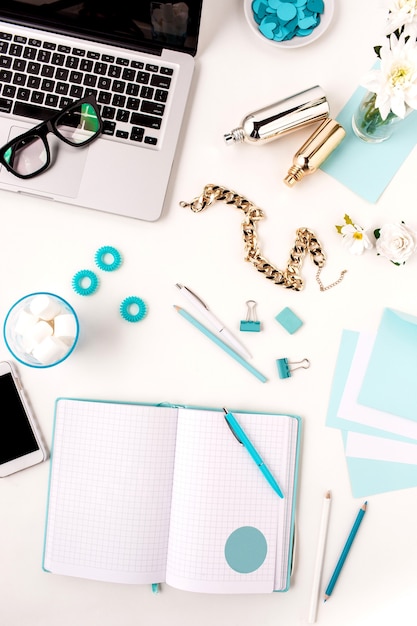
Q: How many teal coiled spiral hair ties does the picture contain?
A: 3